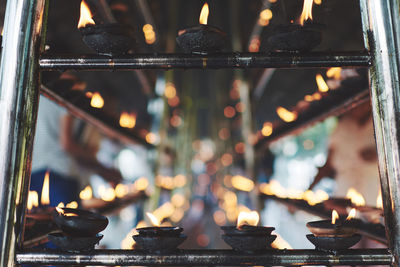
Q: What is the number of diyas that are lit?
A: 7